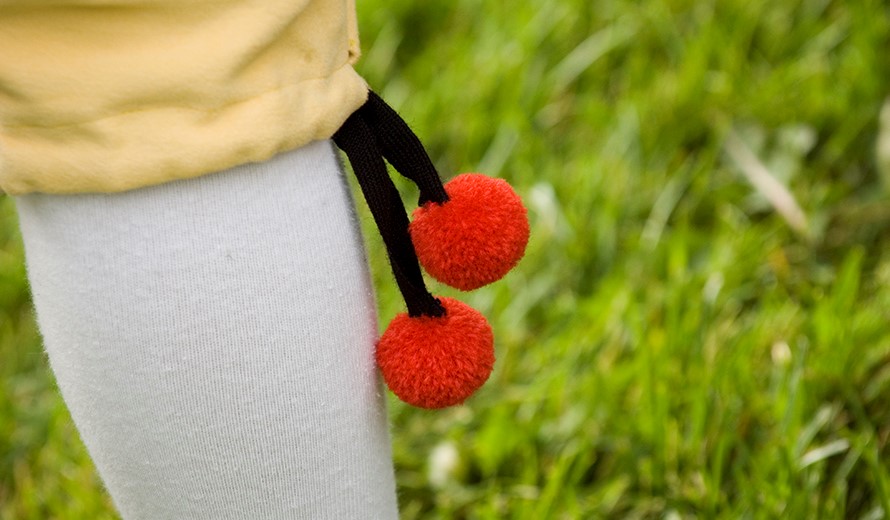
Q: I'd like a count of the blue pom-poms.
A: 0